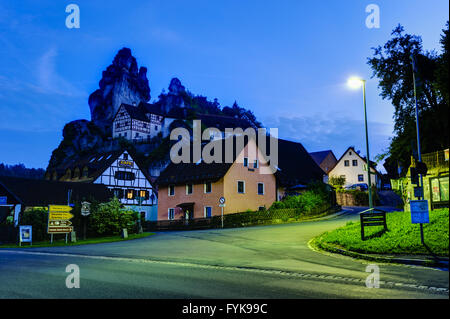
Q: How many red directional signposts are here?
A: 0